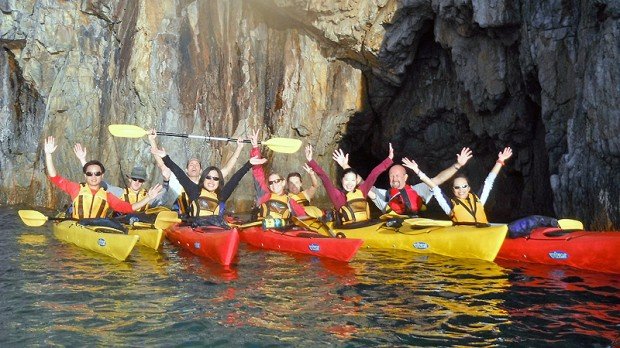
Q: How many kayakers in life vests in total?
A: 9